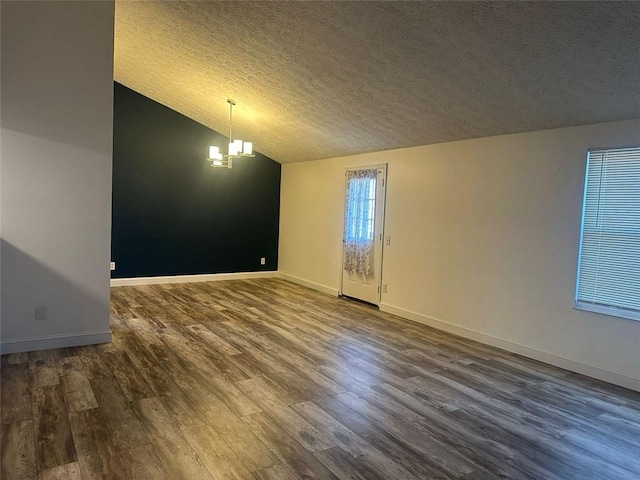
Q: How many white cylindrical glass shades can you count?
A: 5